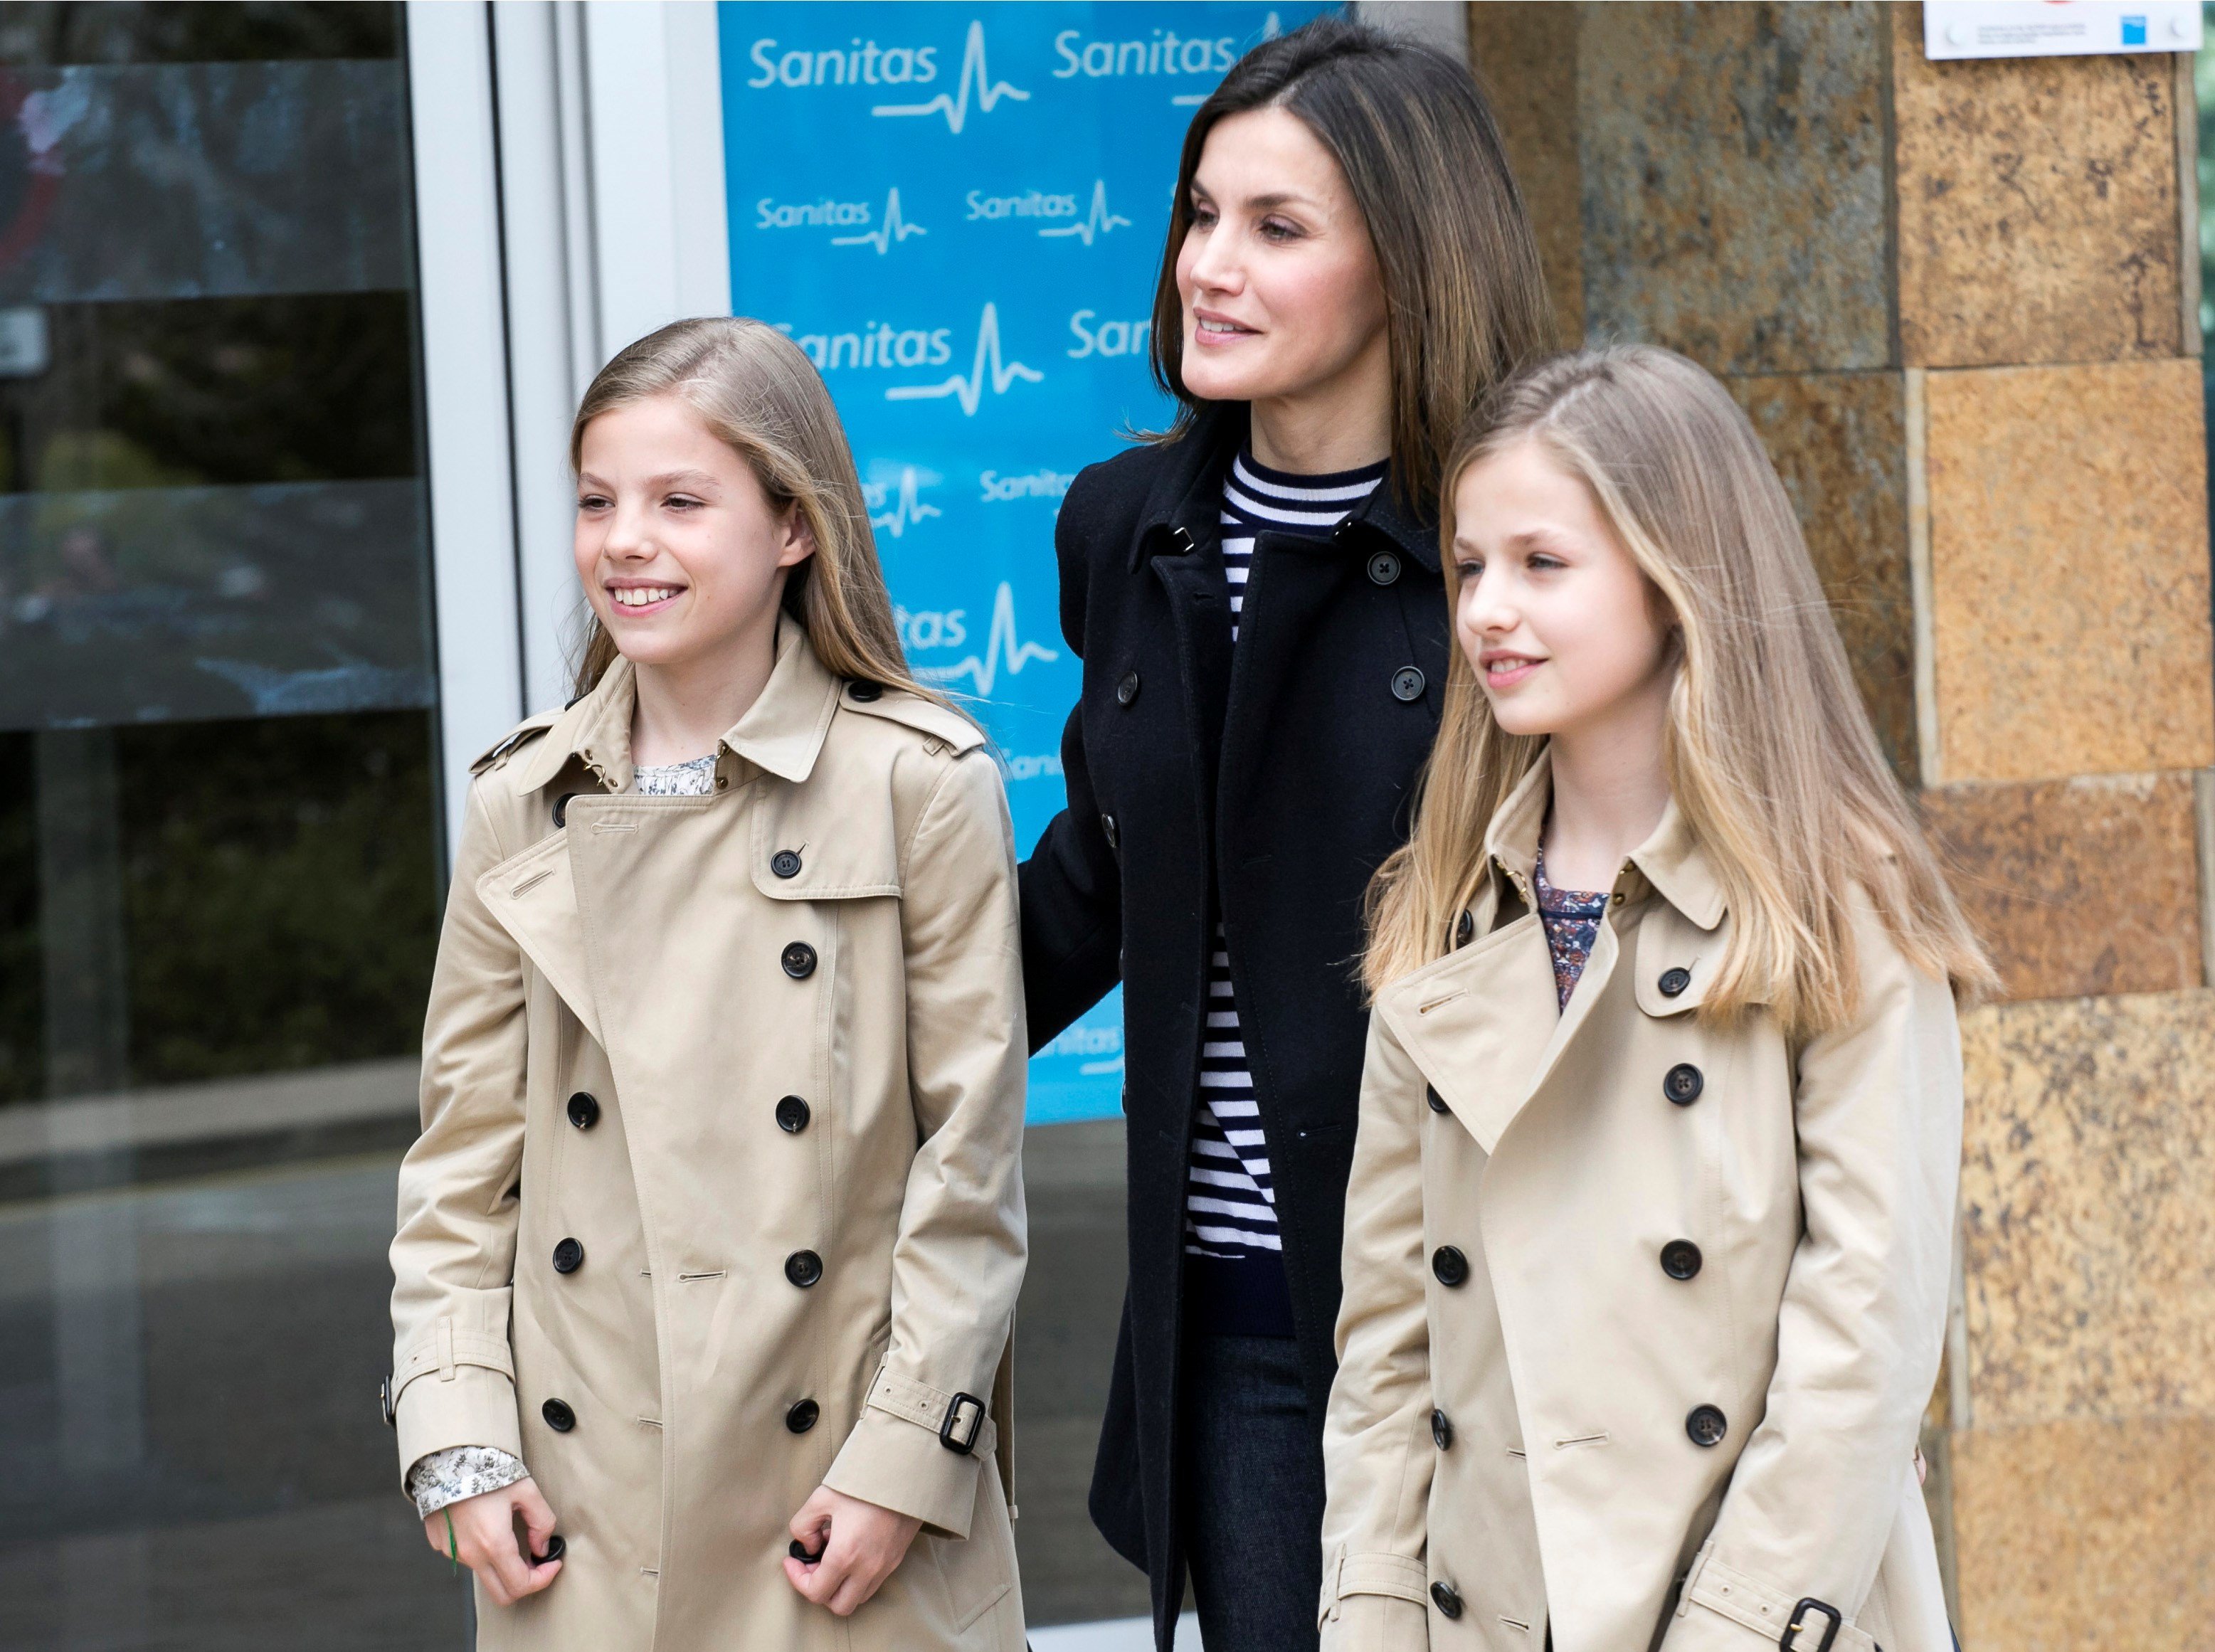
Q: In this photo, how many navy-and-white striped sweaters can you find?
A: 1